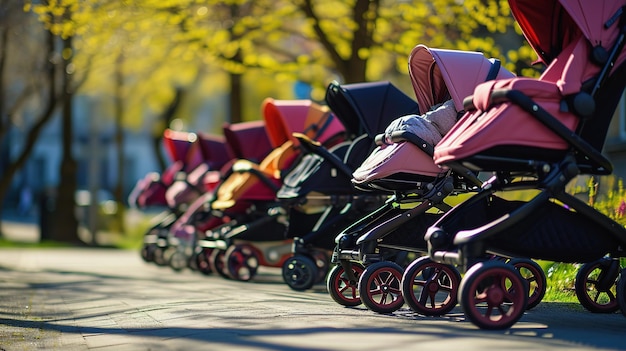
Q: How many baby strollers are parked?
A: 7